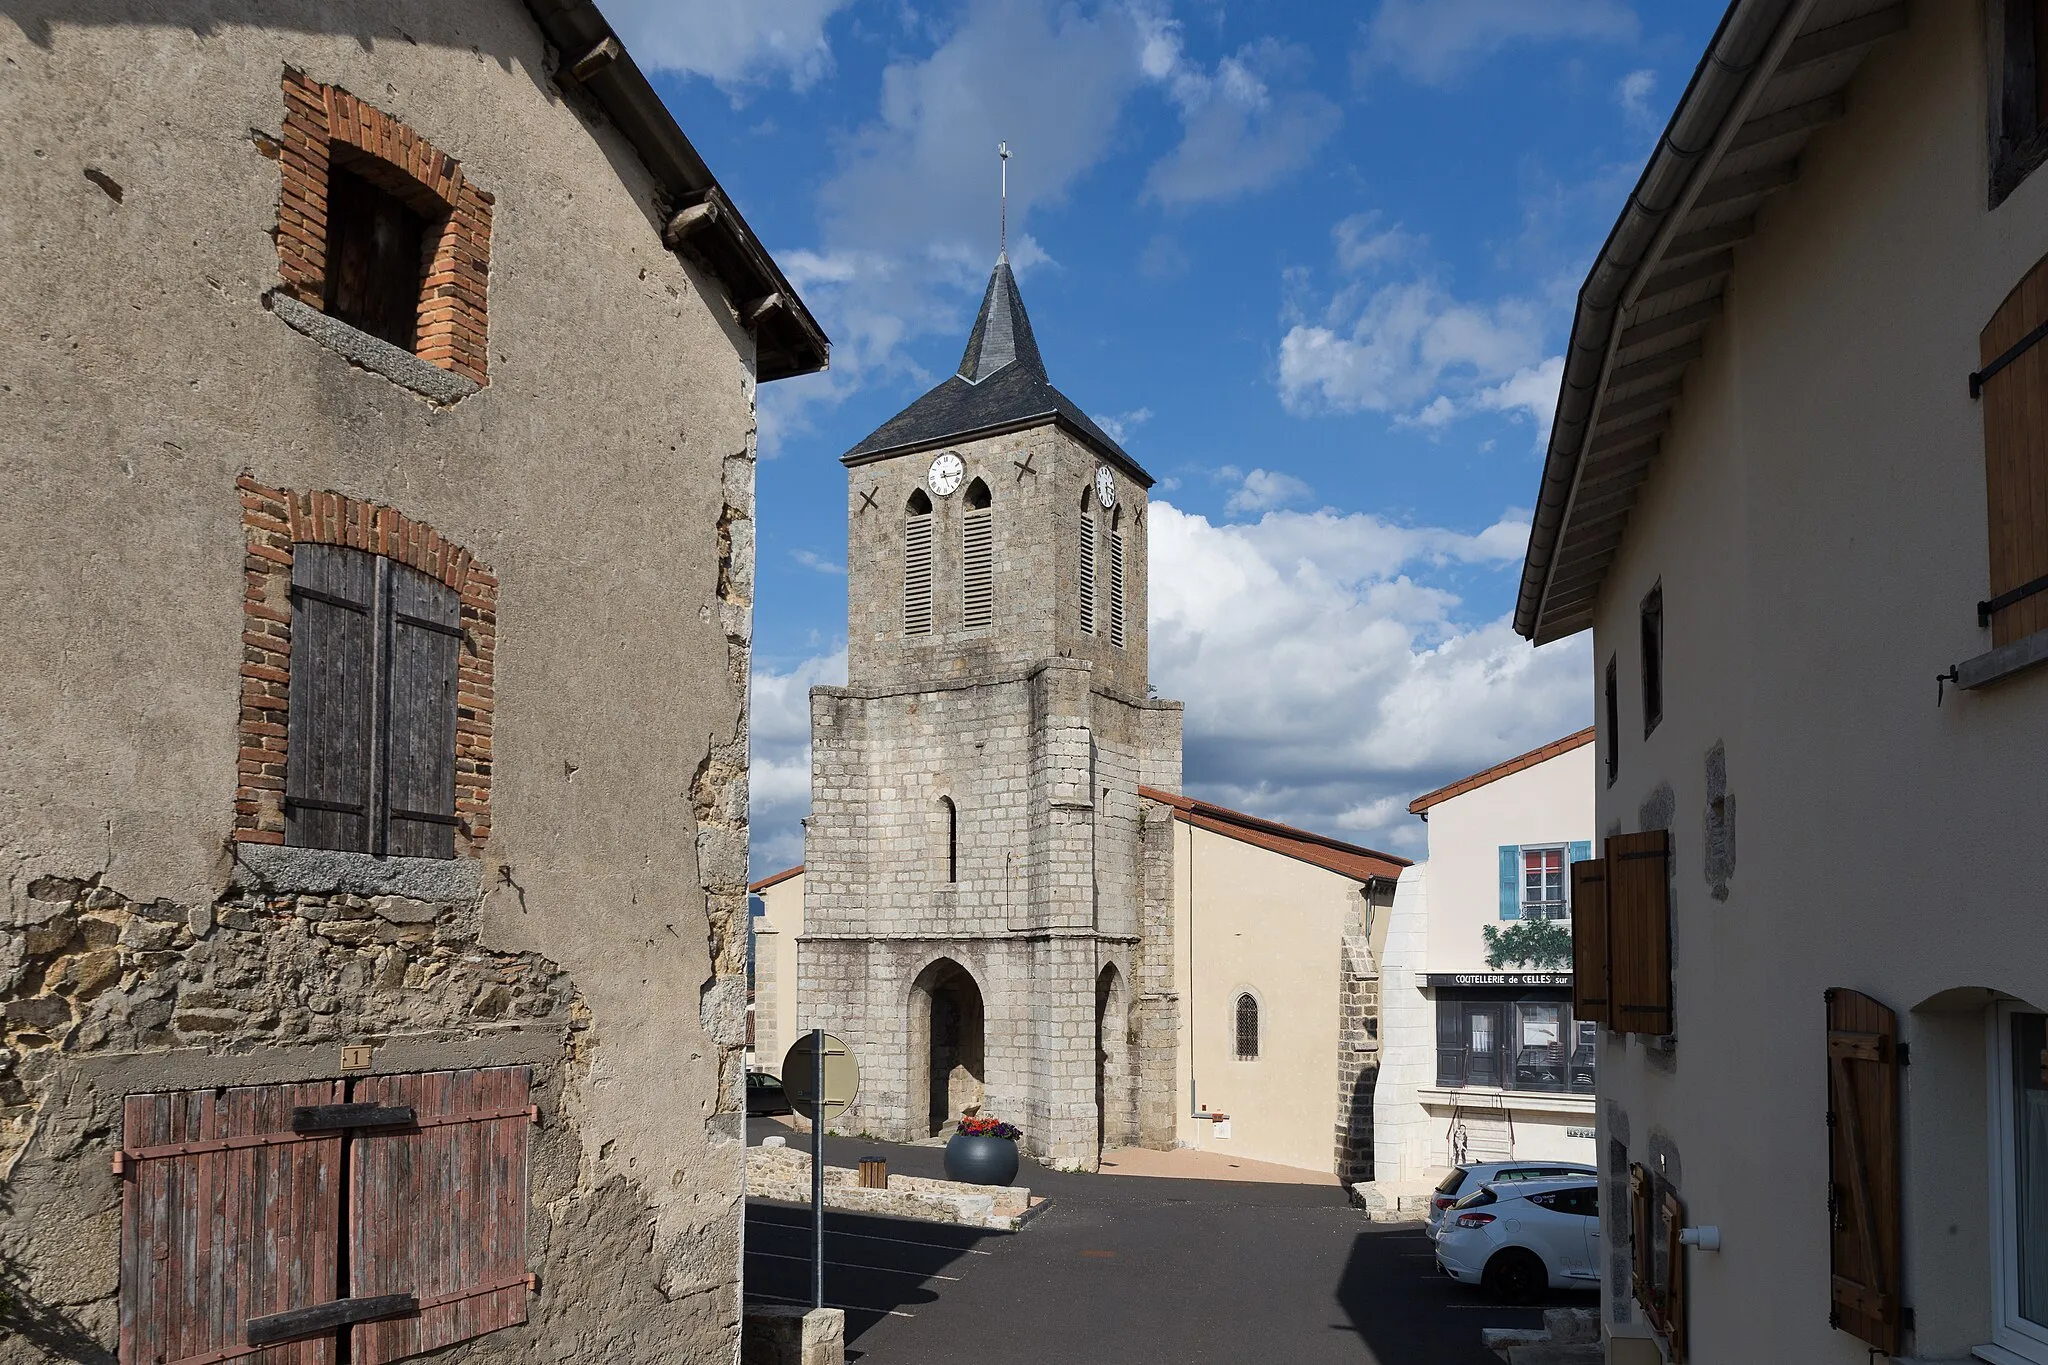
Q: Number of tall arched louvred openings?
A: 4